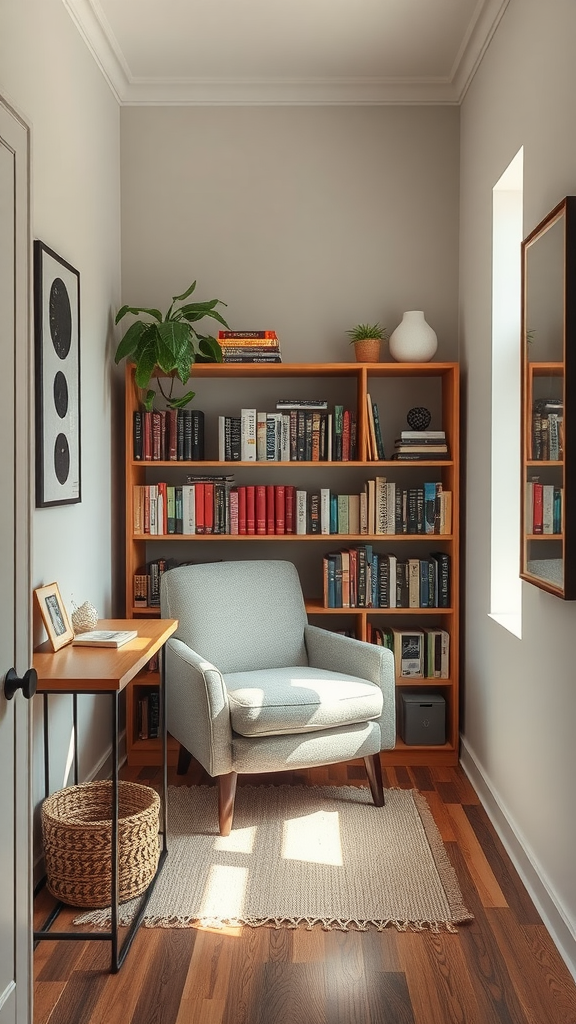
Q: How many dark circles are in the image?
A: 3